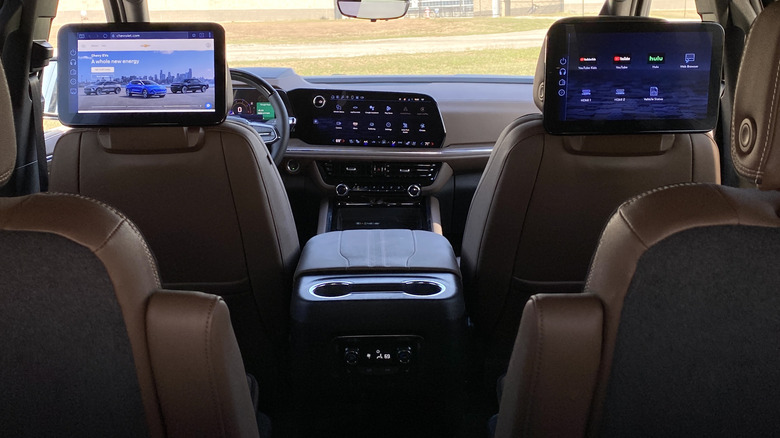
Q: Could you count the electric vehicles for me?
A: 3